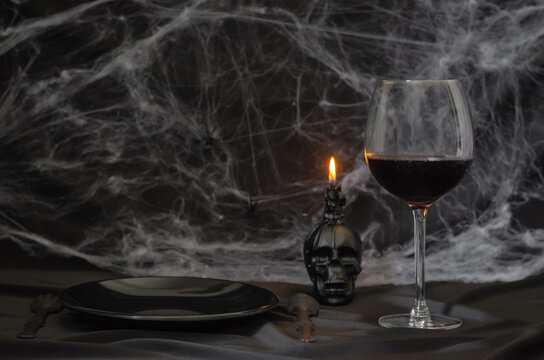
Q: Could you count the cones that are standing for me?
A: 0